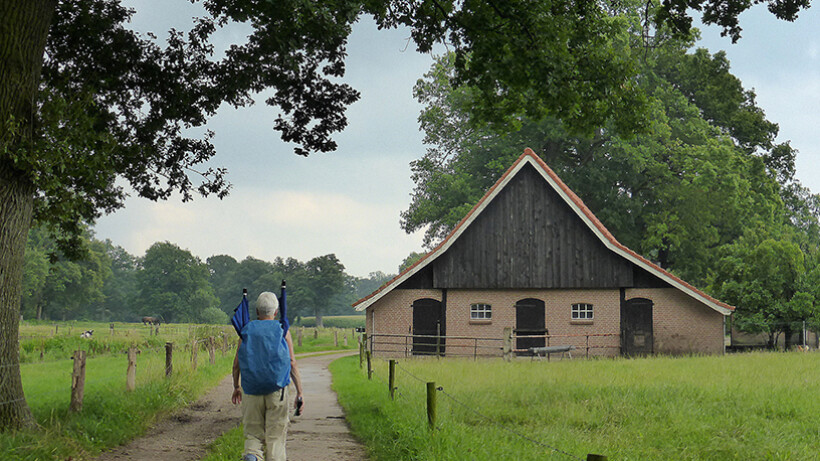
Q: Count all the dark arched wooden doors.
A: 3